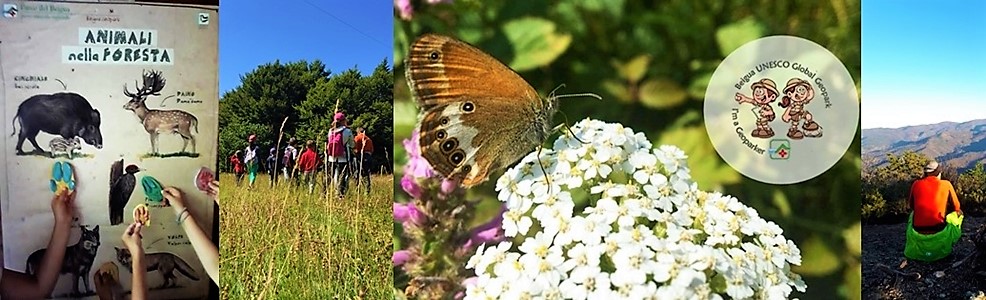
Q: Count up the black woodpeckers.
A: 1